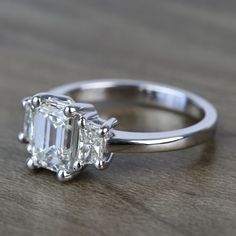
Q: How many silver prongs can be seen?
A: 11